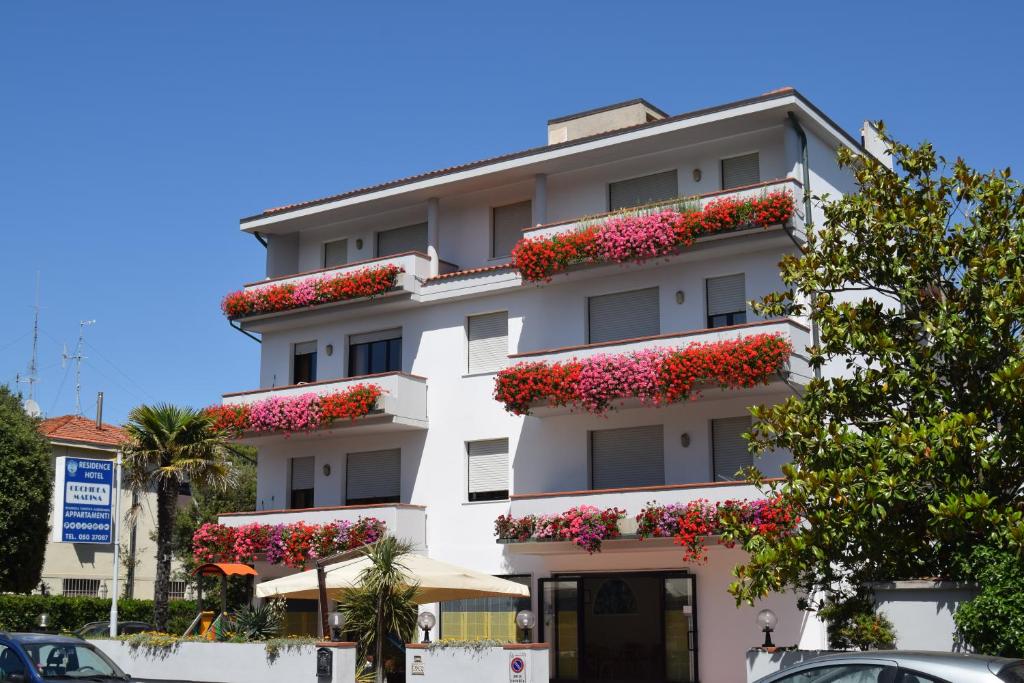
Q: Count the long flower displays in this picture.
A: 6